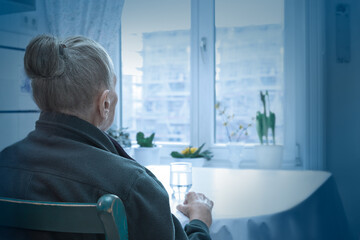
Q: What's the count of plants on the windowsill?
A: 5